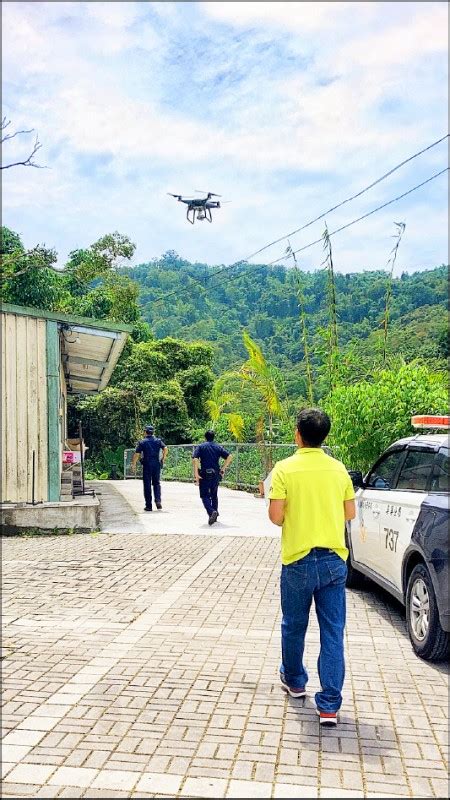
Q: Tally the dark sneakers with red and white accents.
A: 2